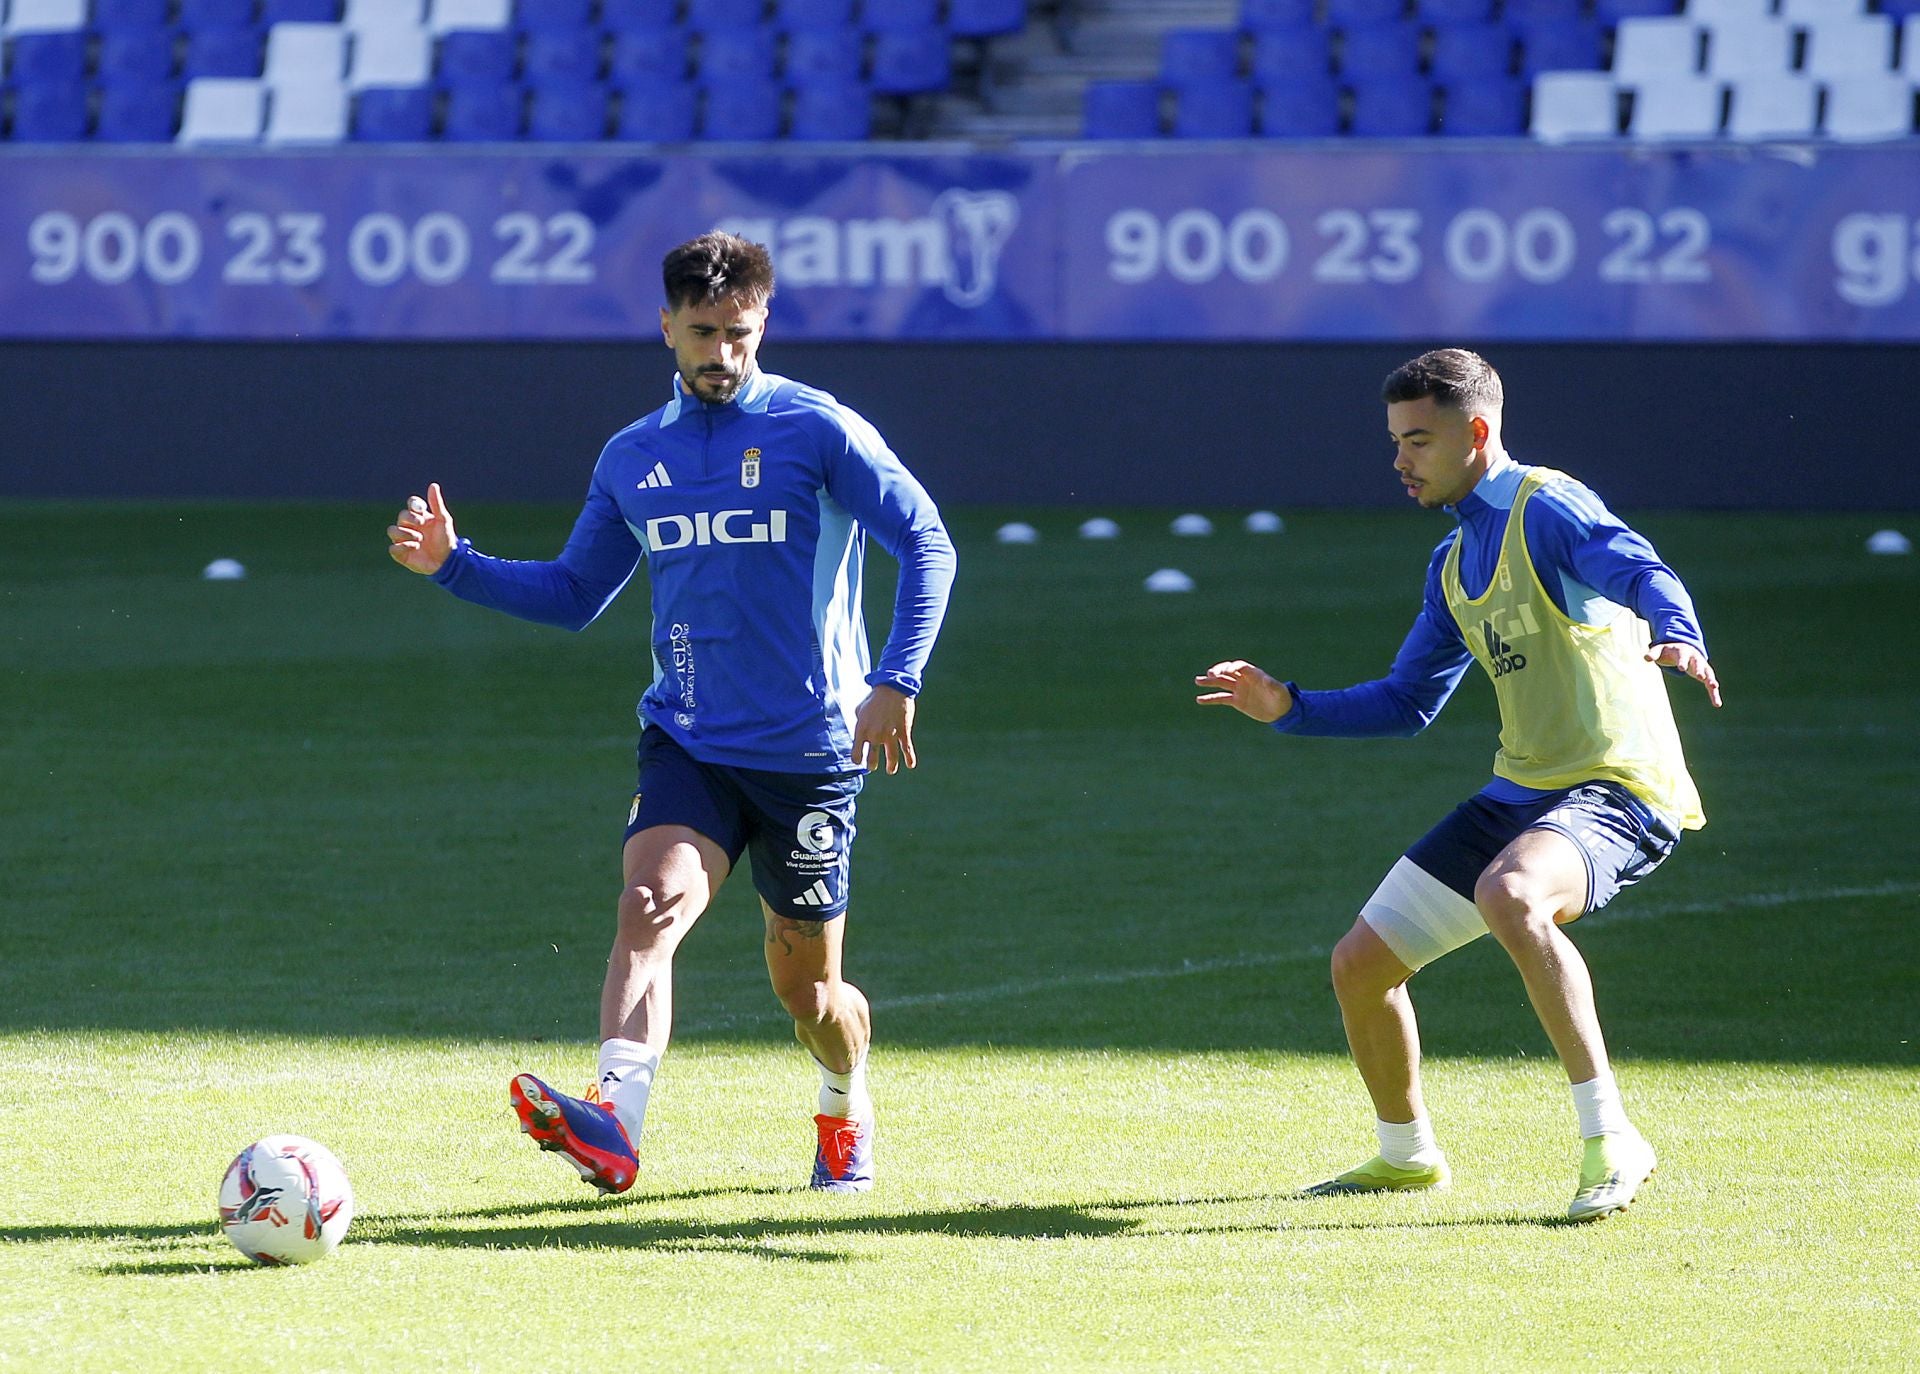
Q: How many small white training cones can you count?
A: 7